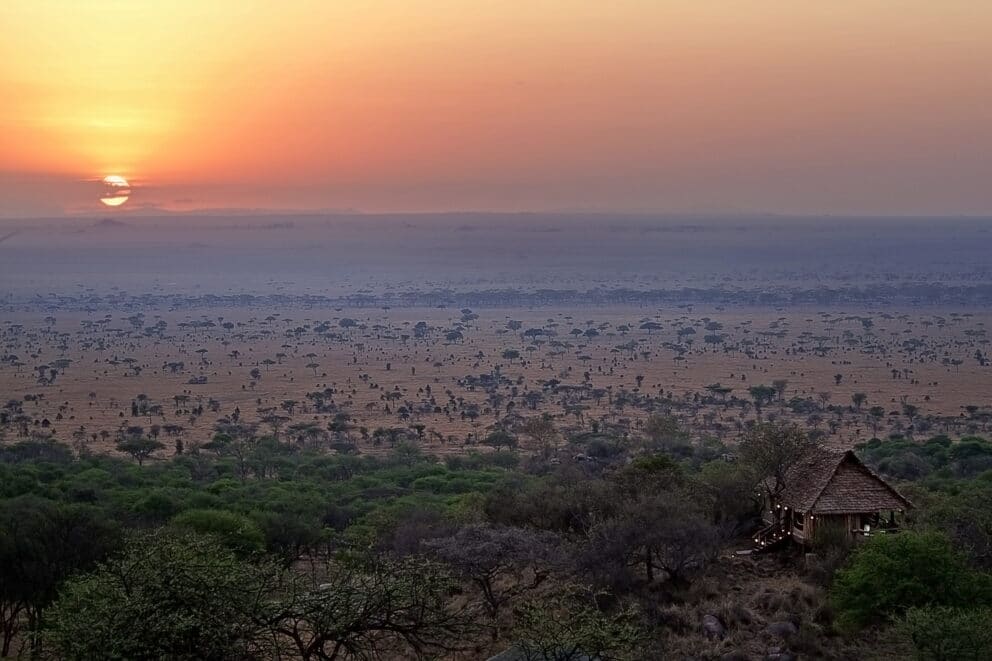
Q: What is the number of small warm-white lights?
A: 12